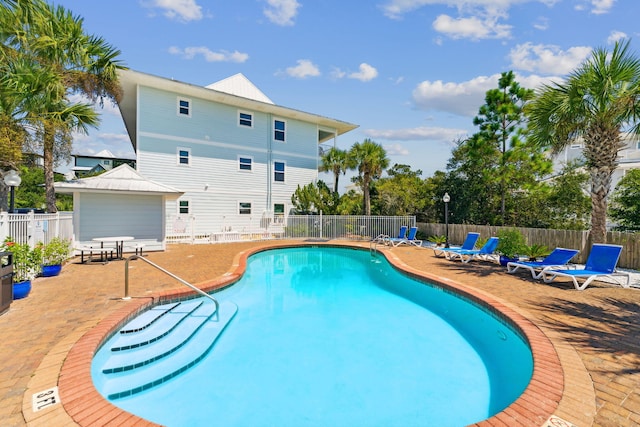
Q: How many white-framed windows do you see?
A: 9